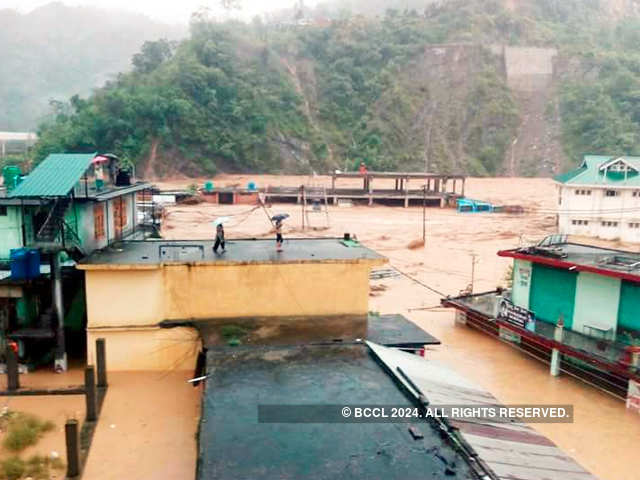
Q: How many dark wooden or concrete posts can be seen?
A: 4